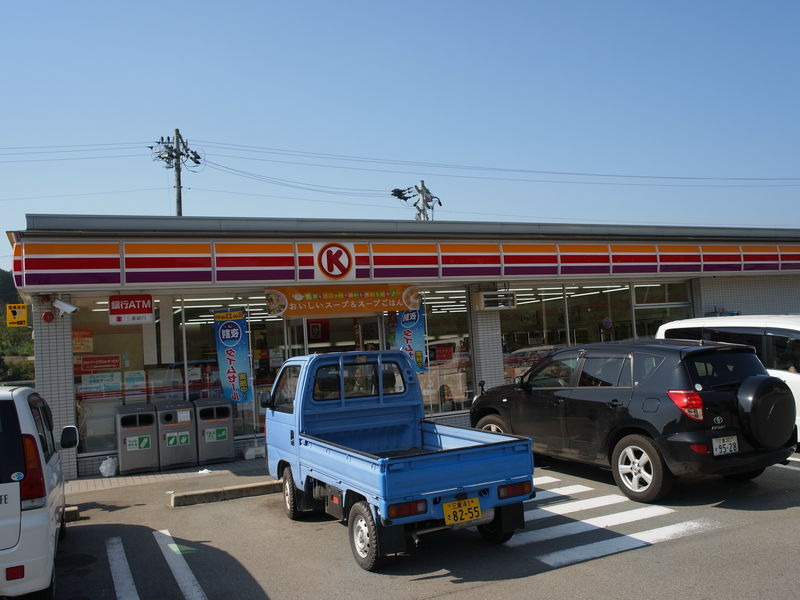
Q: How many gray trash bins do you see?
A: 3